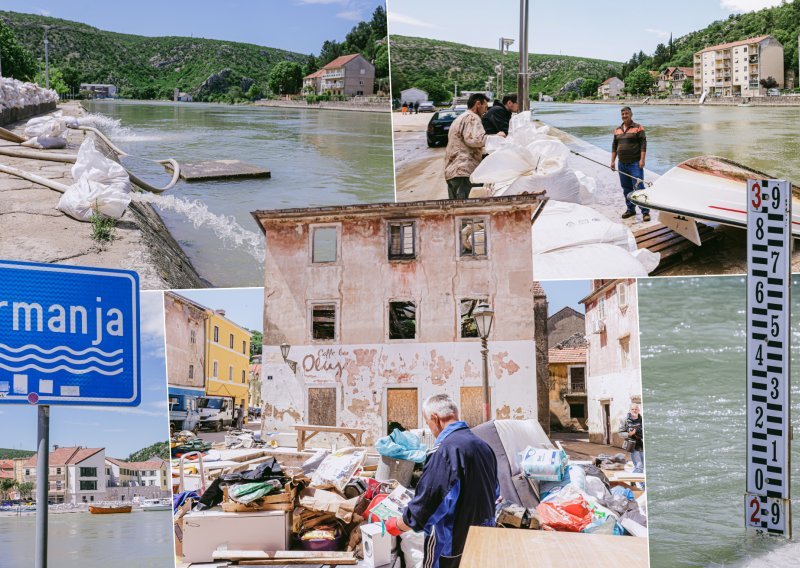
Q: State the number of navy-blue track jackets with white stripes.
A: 1